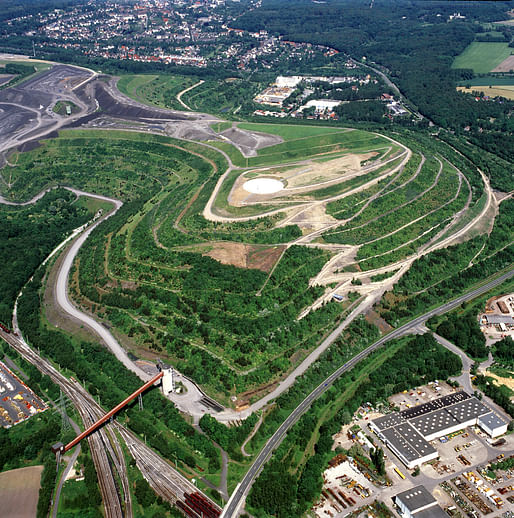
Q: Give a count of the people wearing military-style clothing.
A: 0